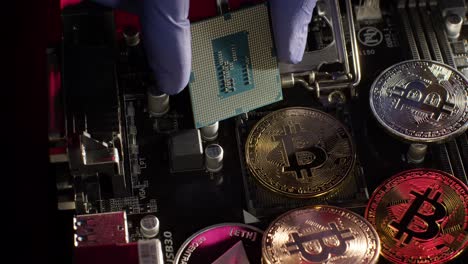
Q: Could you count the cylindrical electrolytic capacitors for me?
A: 7